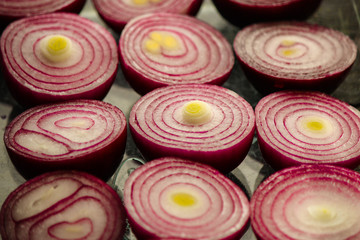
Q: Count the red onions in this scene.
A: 12